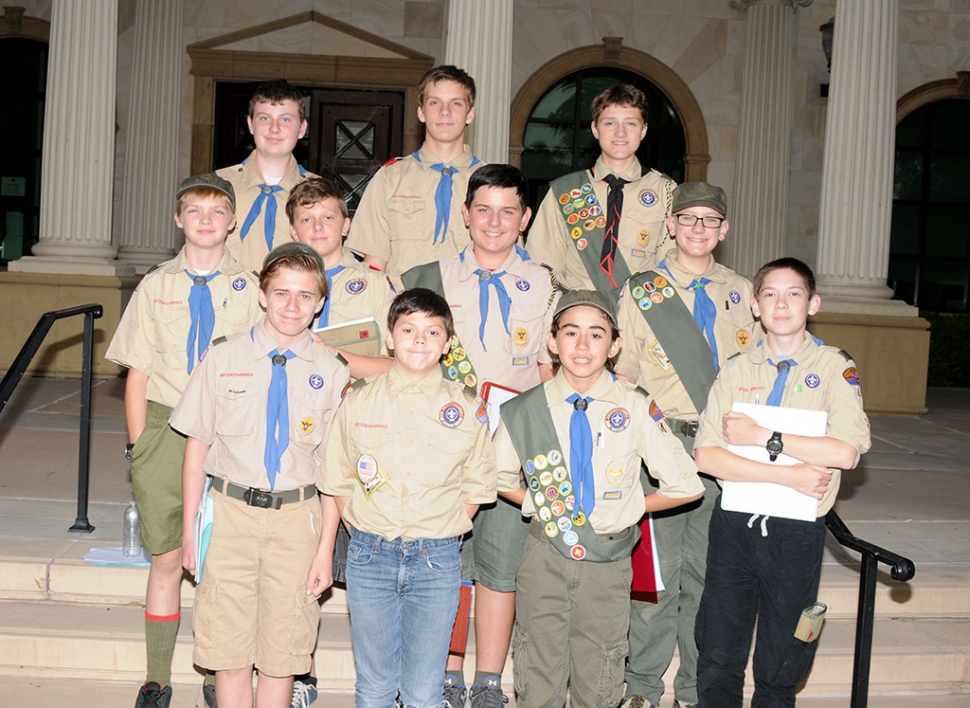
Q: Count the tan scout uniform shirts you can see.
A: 11